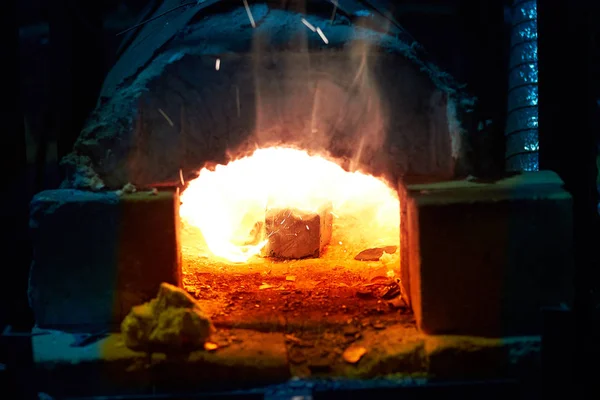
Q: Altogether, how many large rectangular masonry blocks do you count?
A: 2